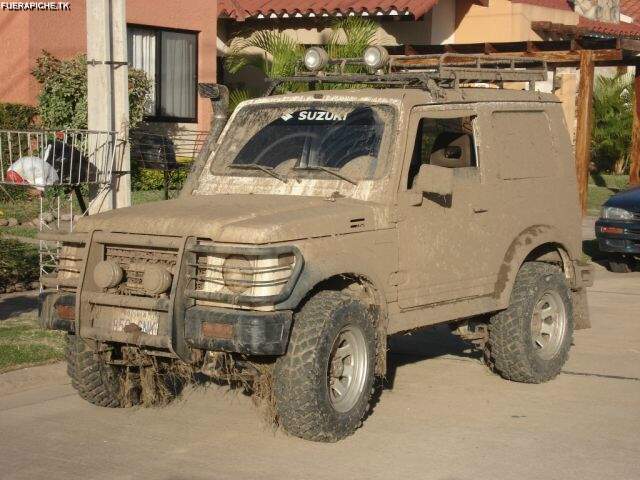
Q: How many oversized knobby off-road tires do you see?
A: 3